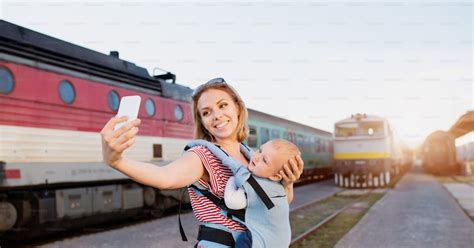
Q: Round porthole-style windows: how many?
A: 5